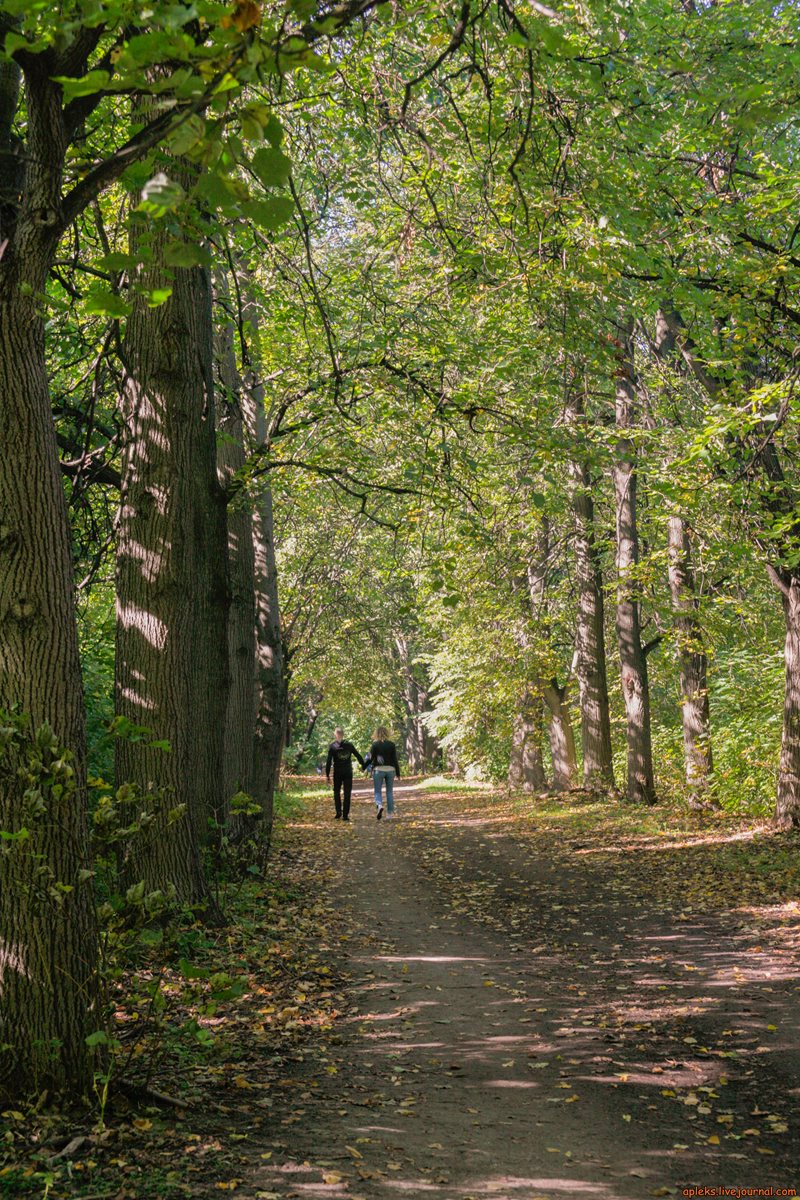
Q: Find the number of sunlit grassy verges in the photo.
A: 2